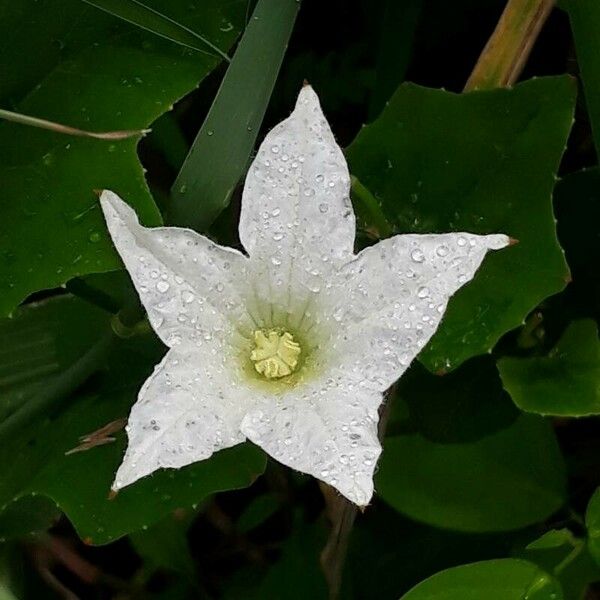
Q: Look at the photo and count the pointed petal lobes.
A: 5